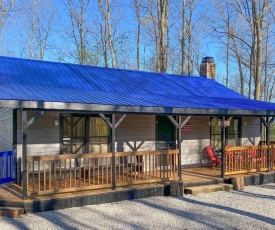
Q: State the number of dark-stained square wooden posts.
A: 5